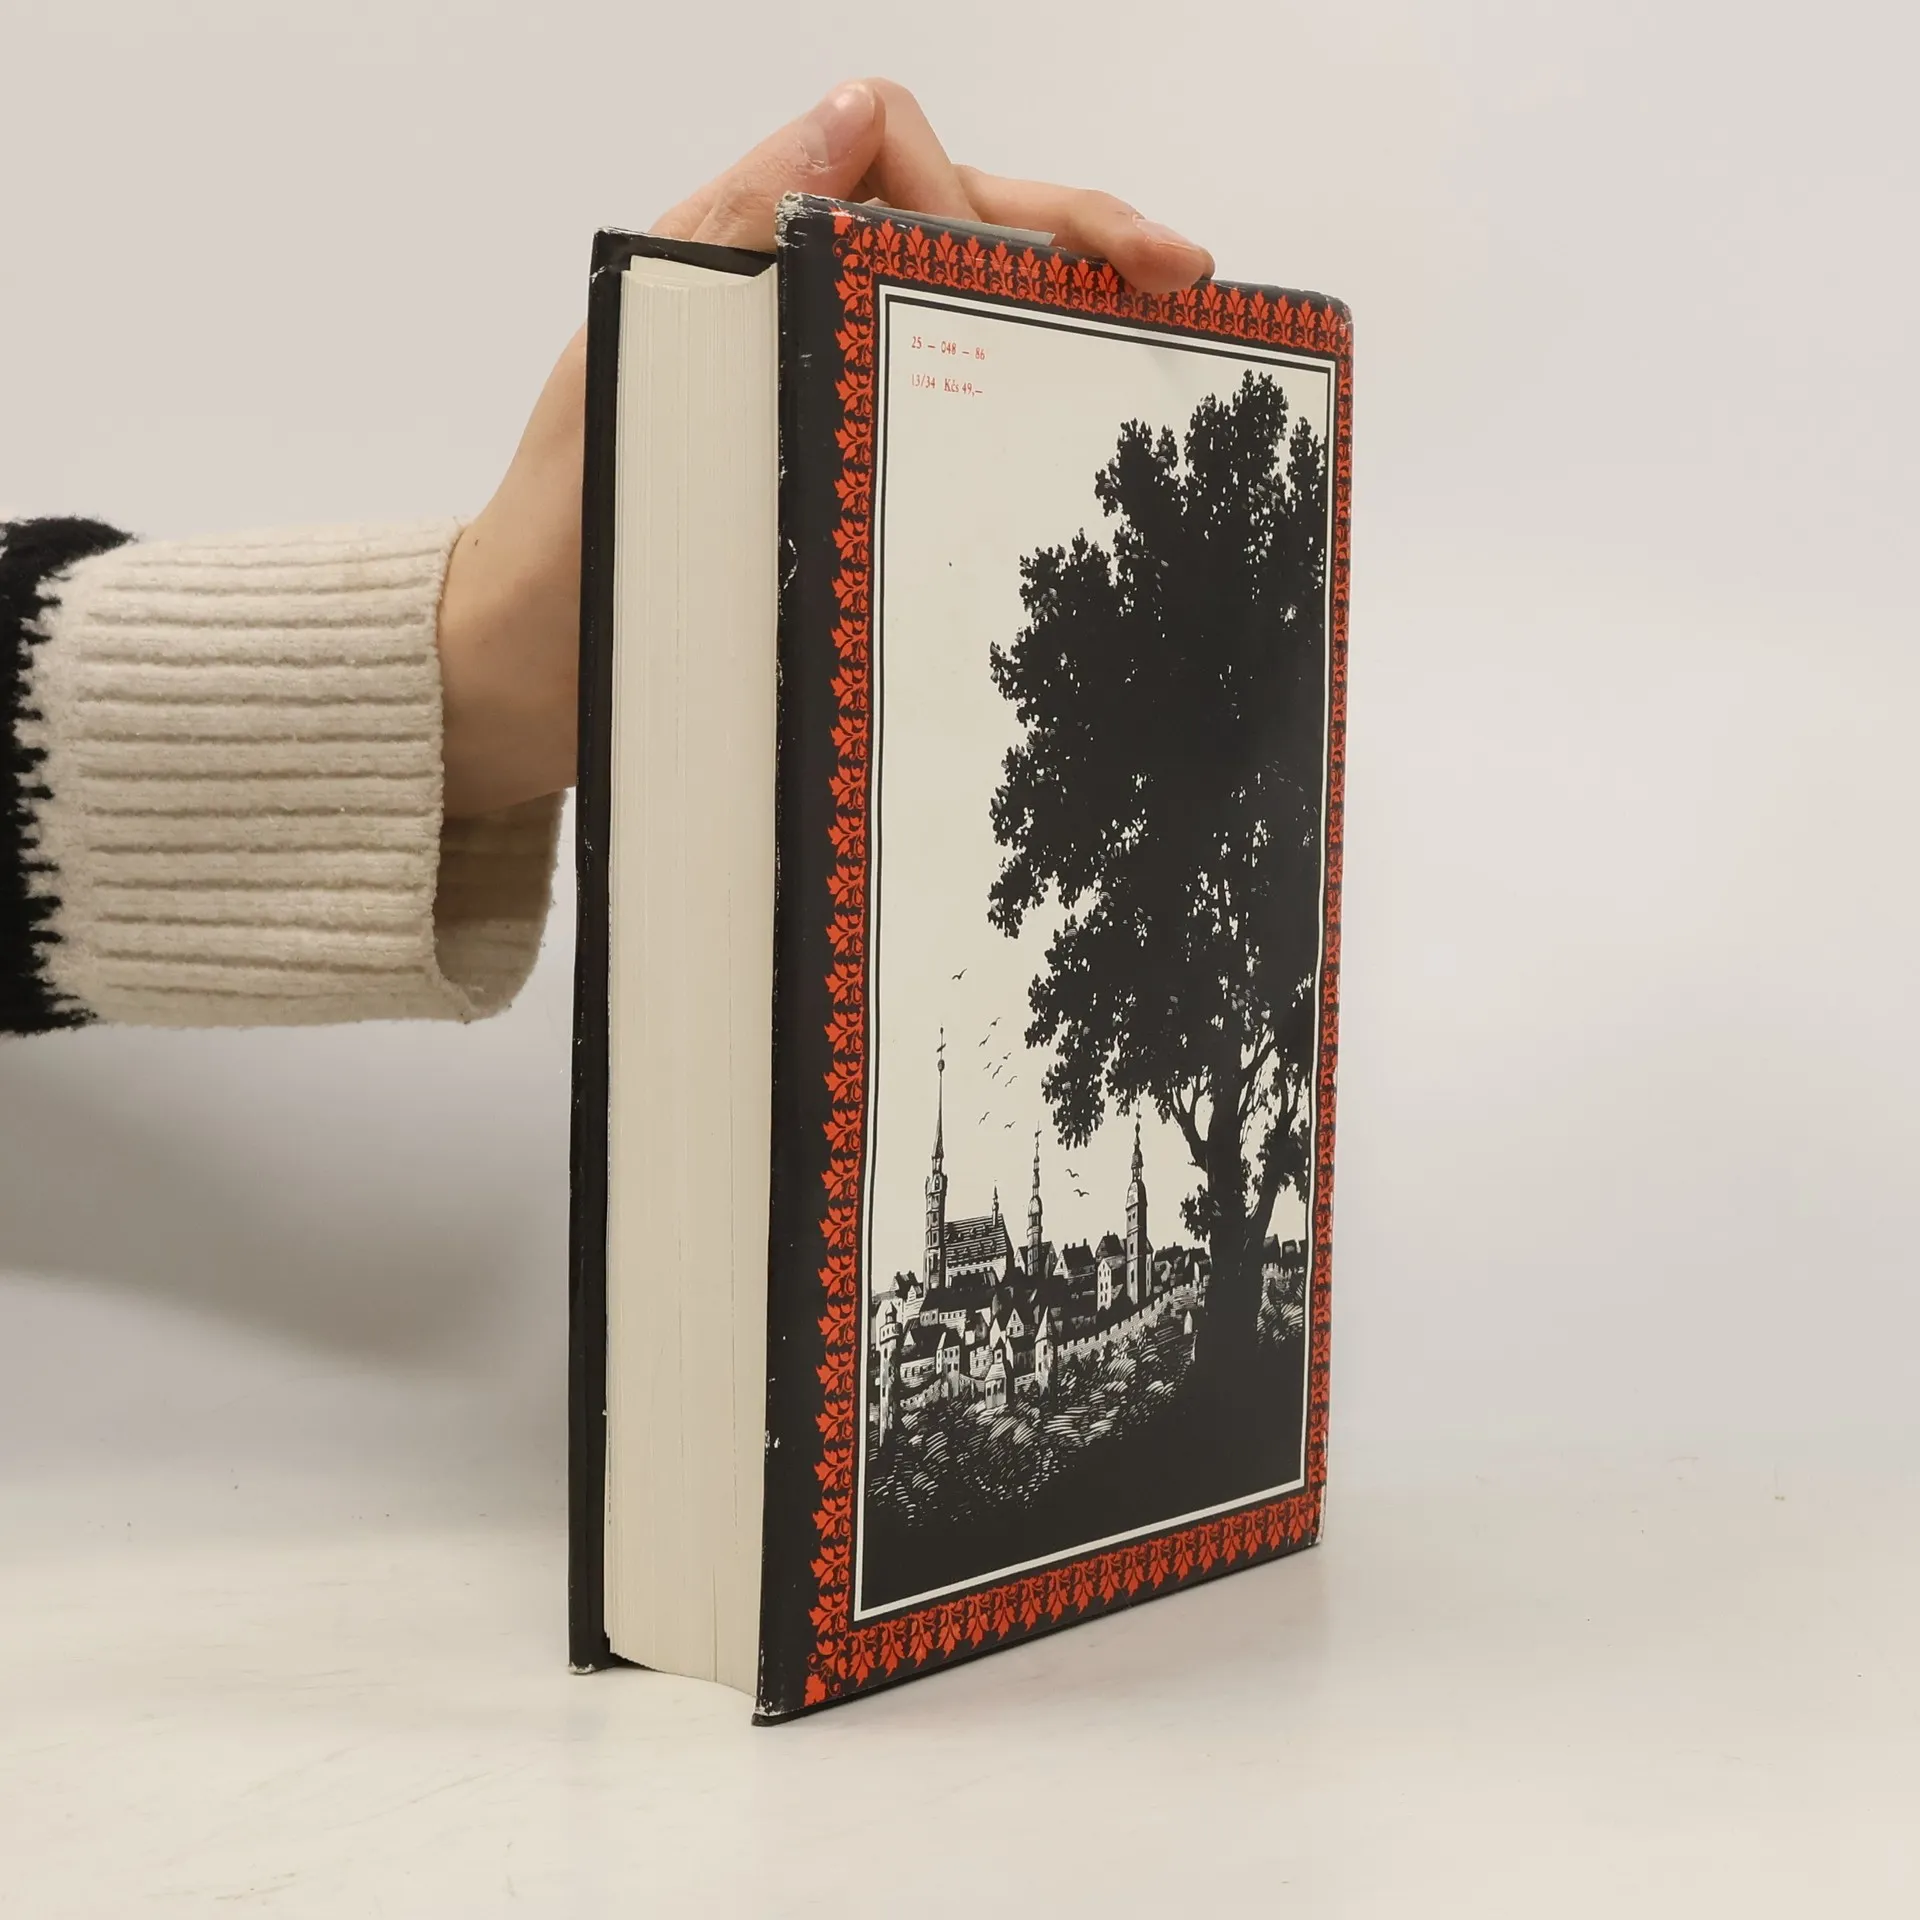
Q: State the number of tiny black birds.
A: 11